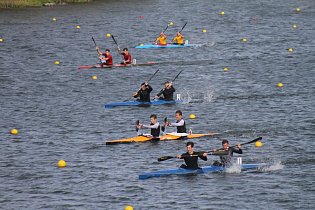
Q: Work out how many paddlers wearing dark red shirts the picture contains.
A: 2